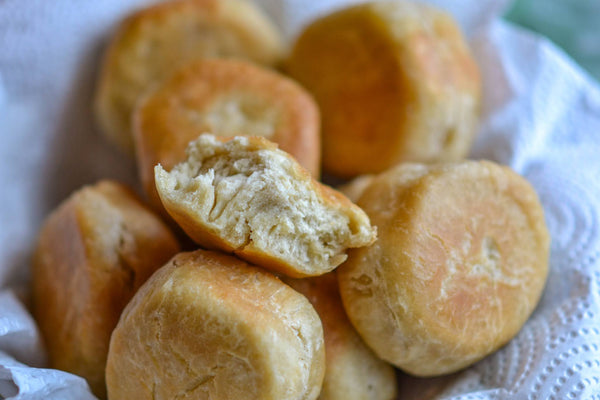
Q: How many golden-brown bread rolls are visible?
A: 8